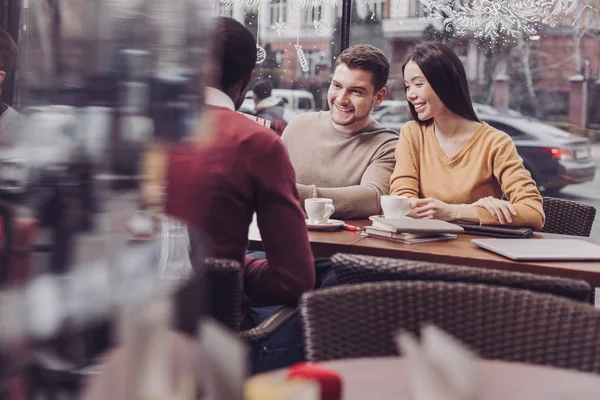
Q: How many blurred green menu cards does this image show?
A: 0